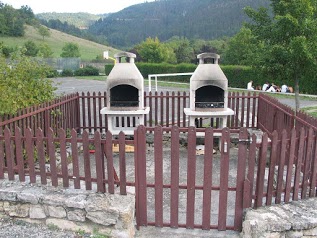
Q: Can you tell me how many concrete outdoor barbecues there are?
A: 2